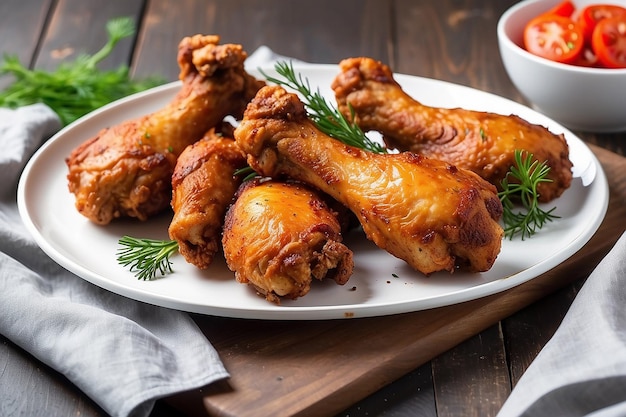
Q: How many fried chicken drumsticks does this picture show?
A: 5